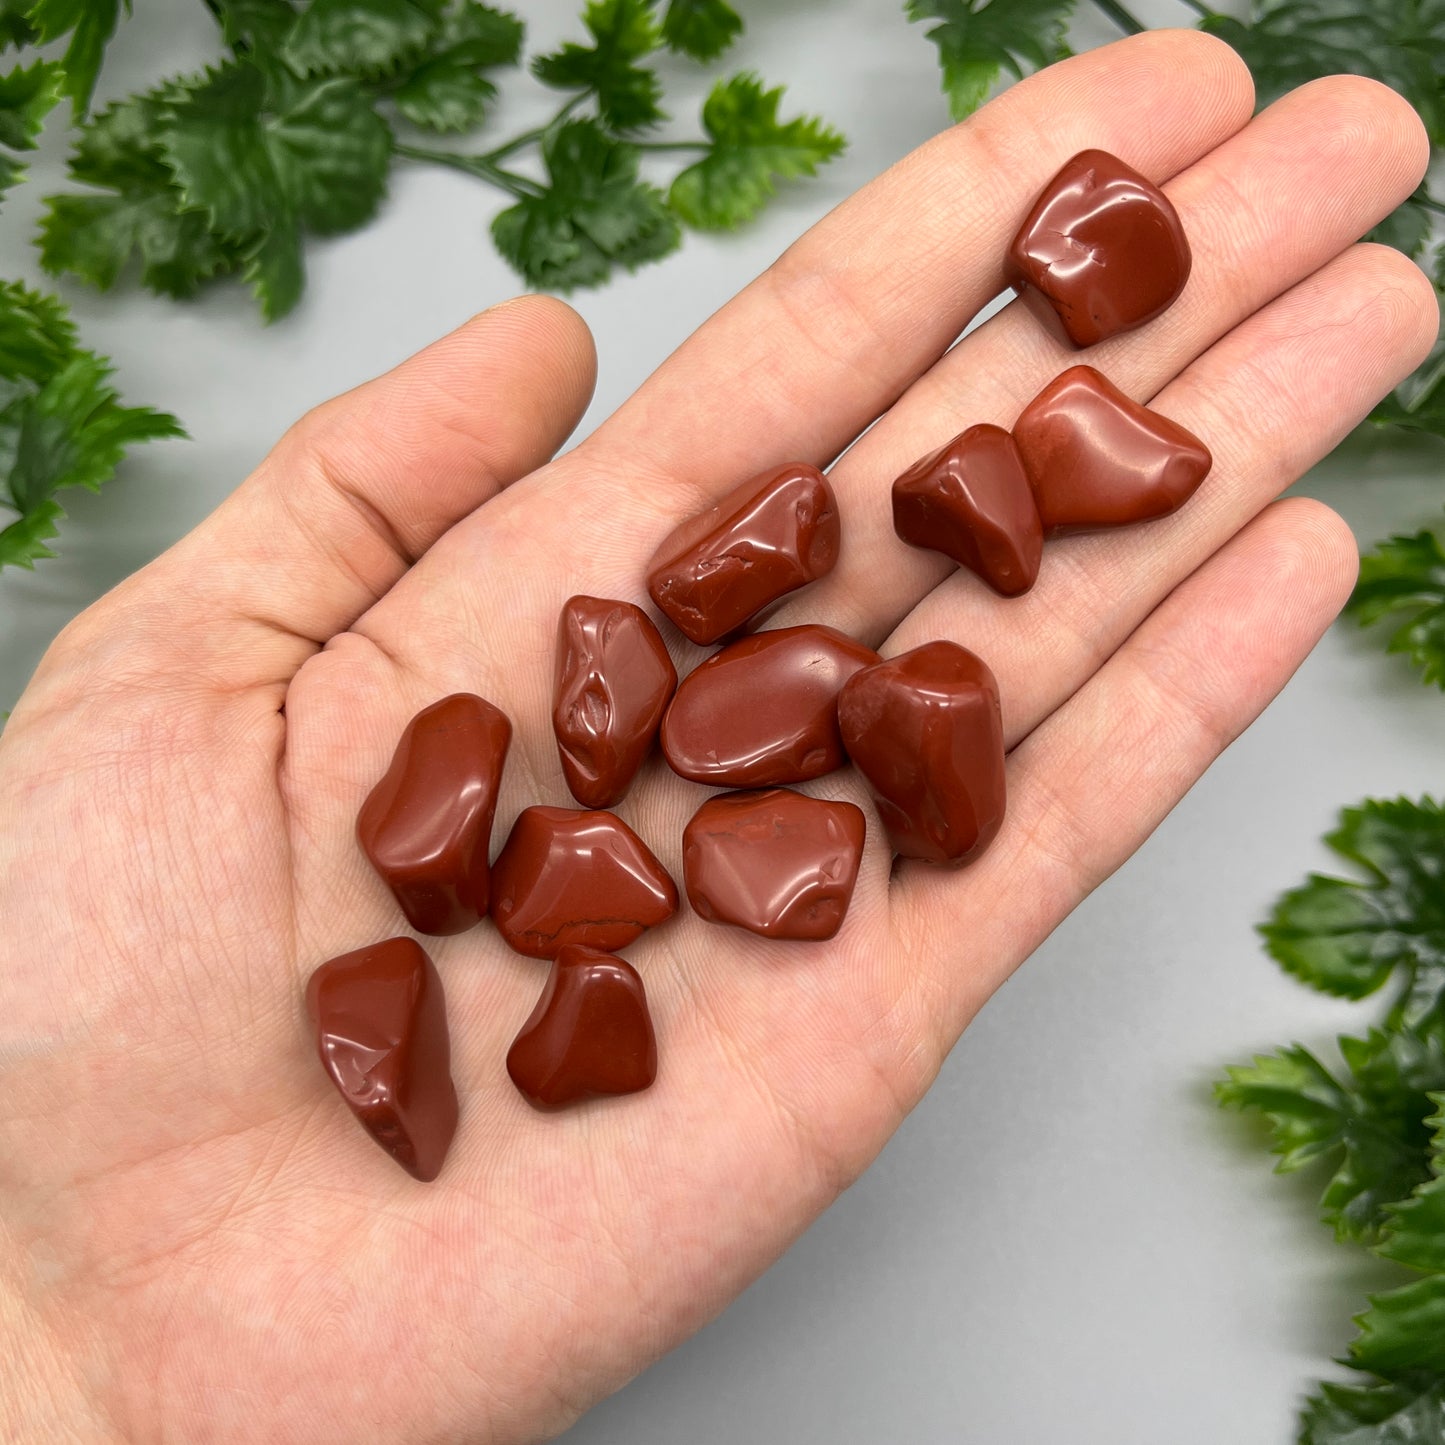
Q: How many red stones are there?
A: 12